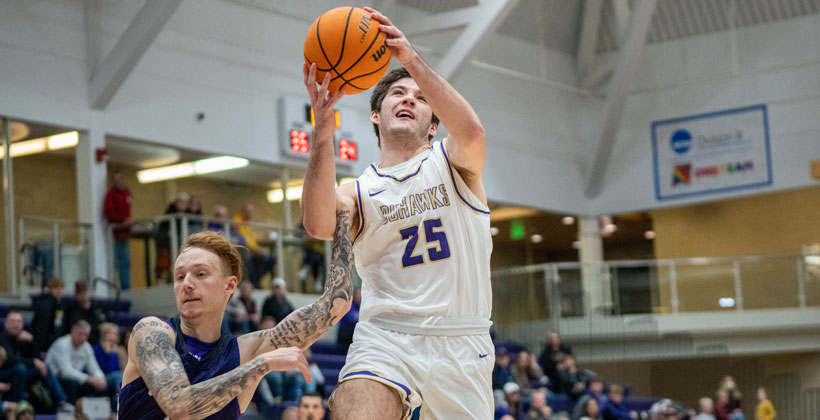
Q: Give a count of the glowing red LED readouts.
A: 2